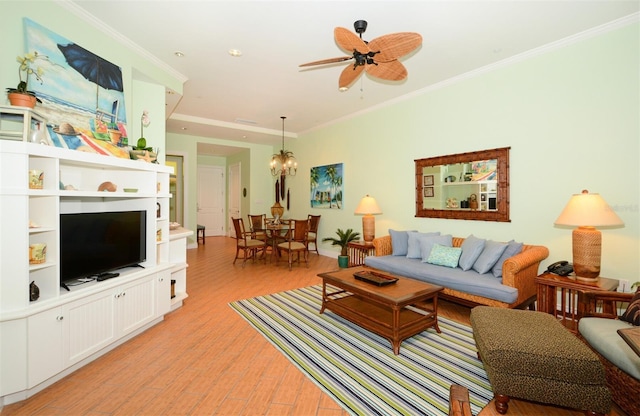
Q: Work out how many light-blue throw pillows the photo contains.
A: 6